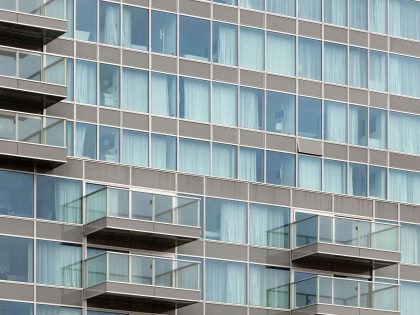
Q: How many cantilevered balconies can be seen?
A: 7